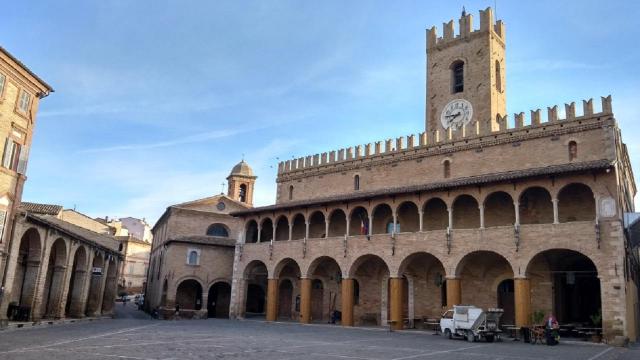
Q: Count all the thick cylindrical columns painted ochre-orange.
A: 6